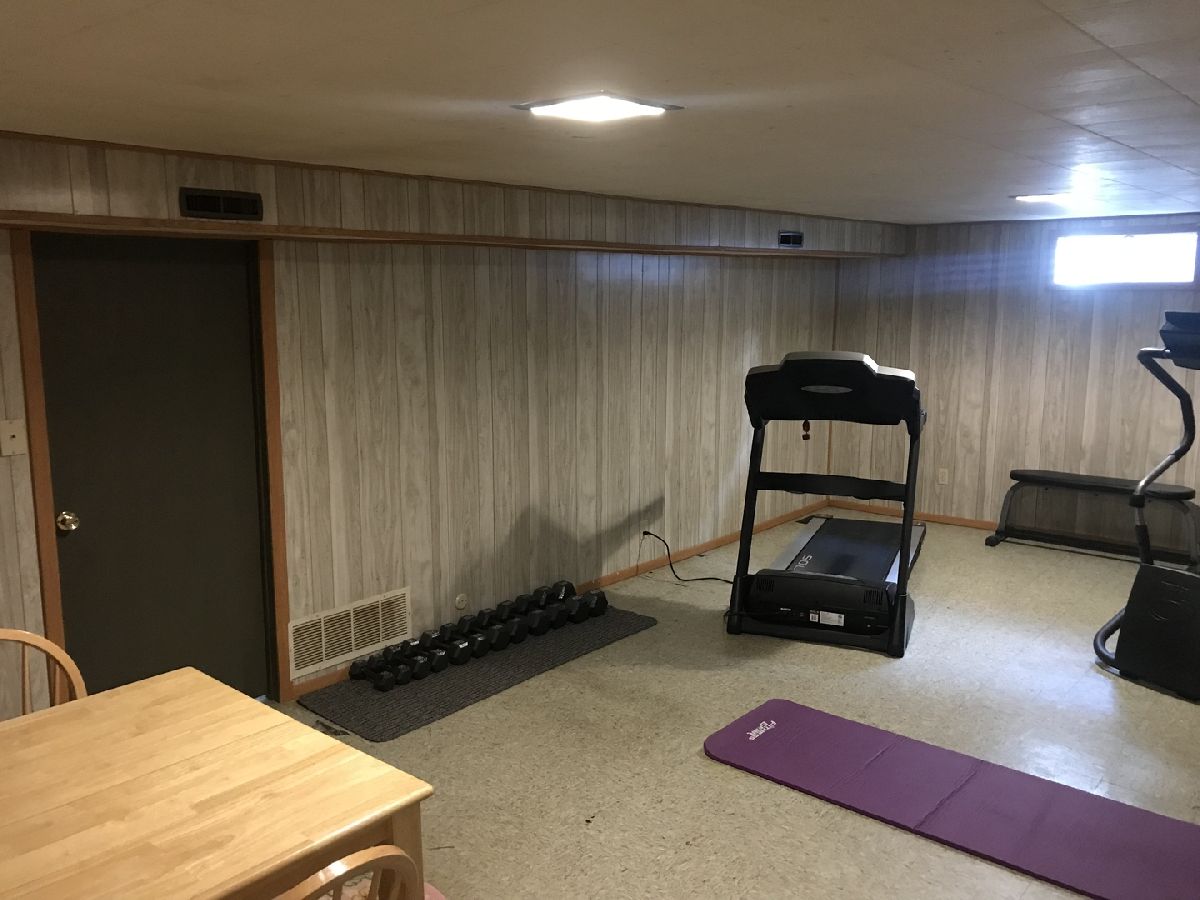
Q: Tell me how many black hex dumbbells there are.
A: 12